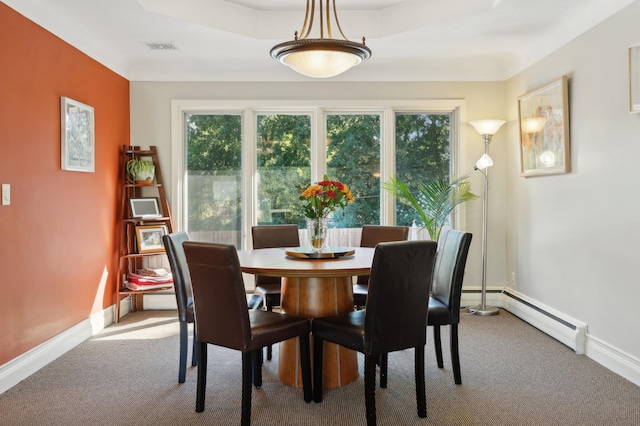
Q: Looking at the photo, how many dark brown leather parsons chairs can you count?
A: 6